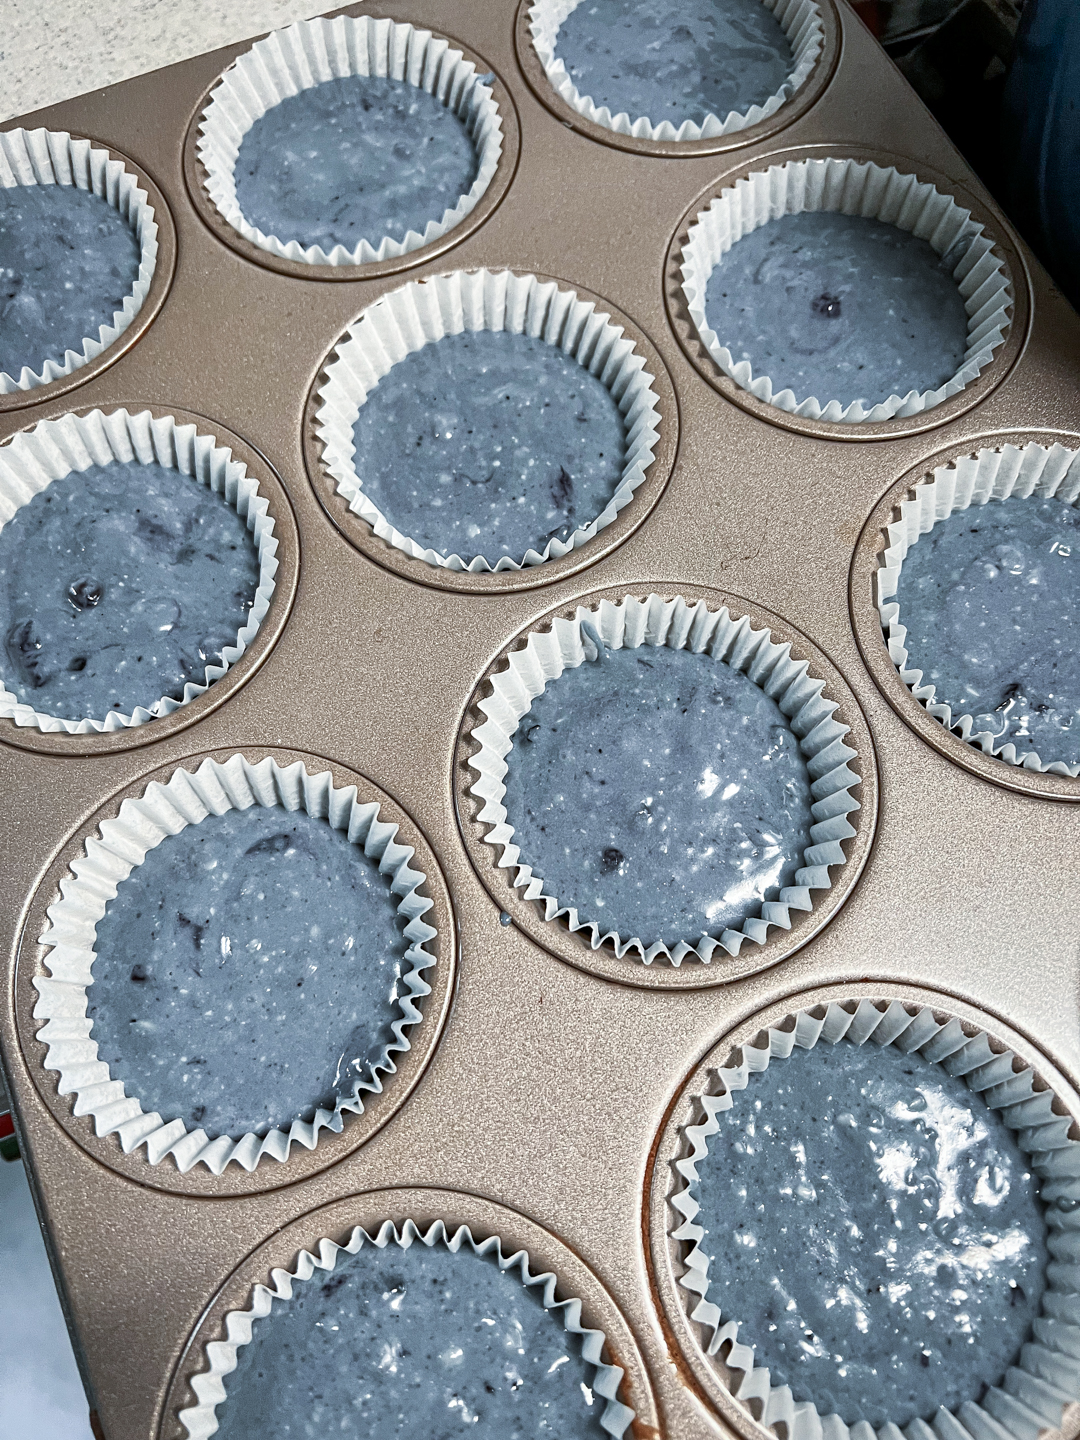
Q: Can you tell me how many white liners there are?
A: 11